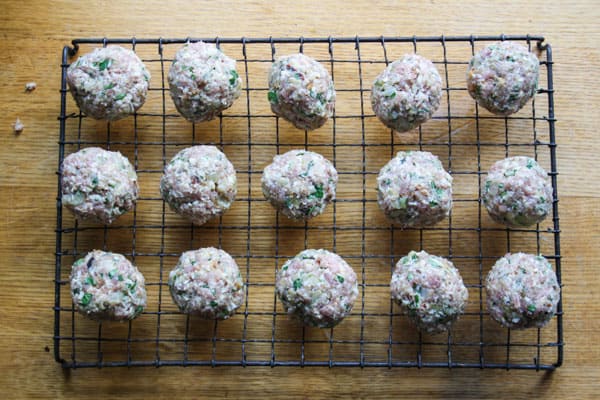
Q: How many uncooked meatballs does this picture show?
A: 15